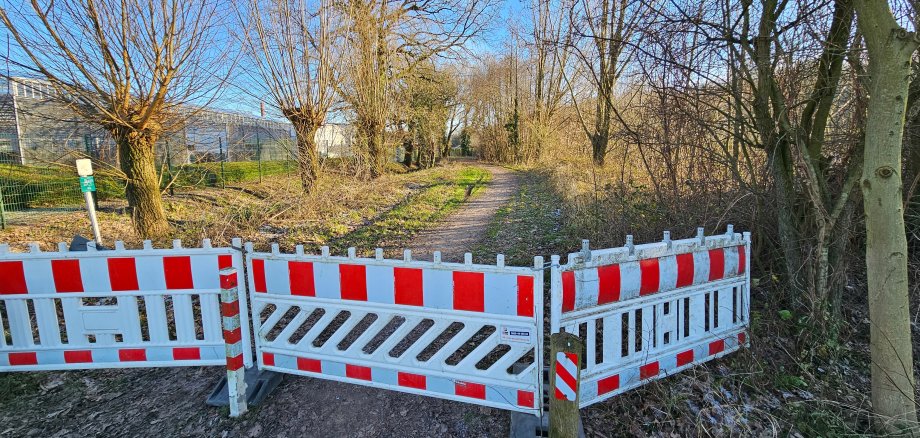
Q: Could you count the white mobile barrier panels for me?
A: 3